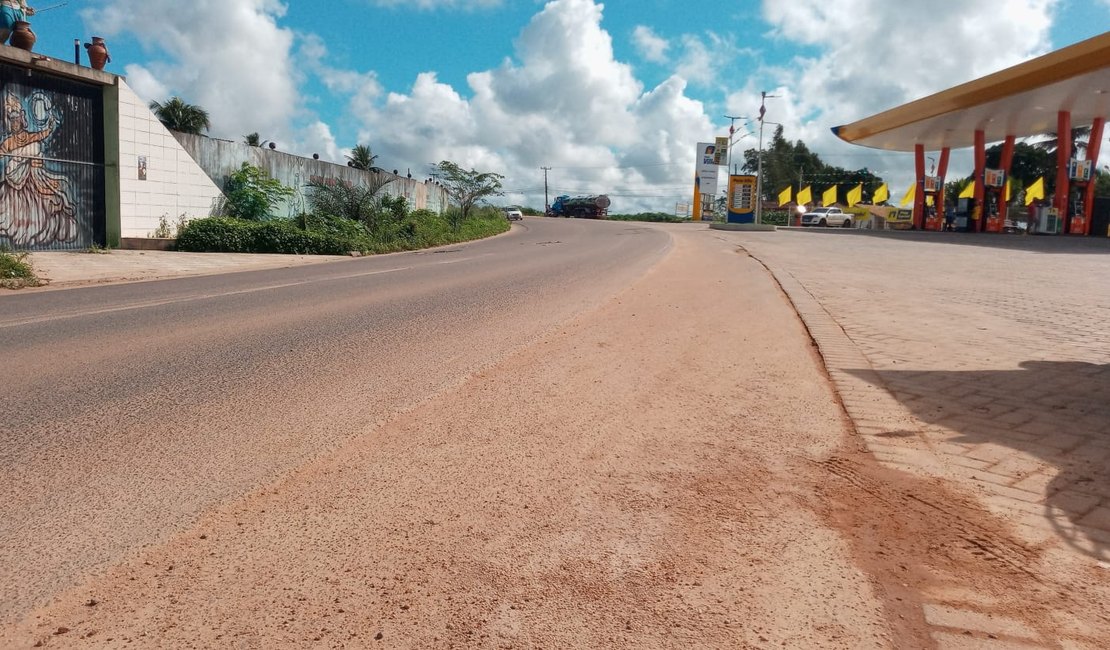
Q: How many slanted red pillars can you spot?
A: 6